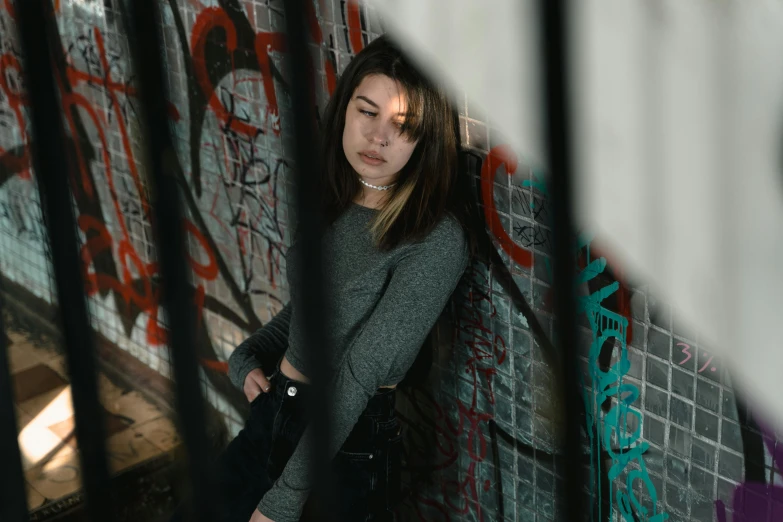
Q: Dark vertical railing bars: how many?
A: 5